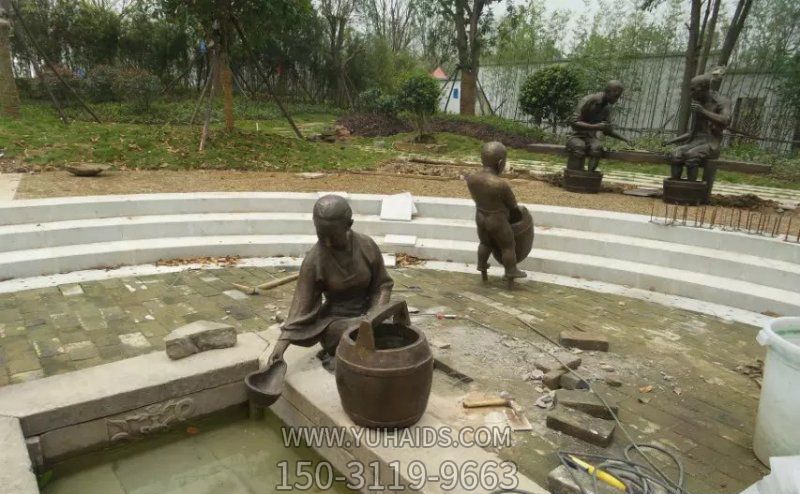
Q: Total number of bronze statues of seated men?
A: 2